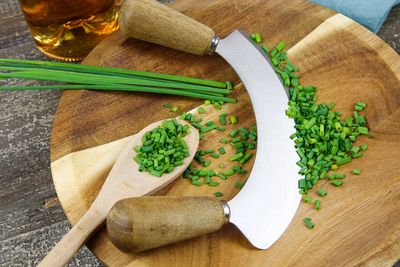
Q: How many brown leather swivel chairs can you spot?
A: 0